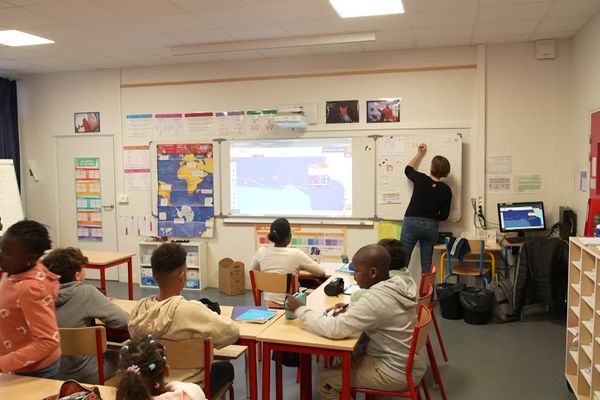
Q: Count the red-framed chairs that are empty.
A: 1